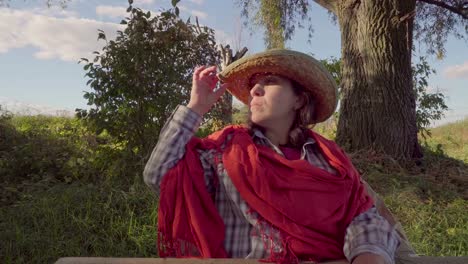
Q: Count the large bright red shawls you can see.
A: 1